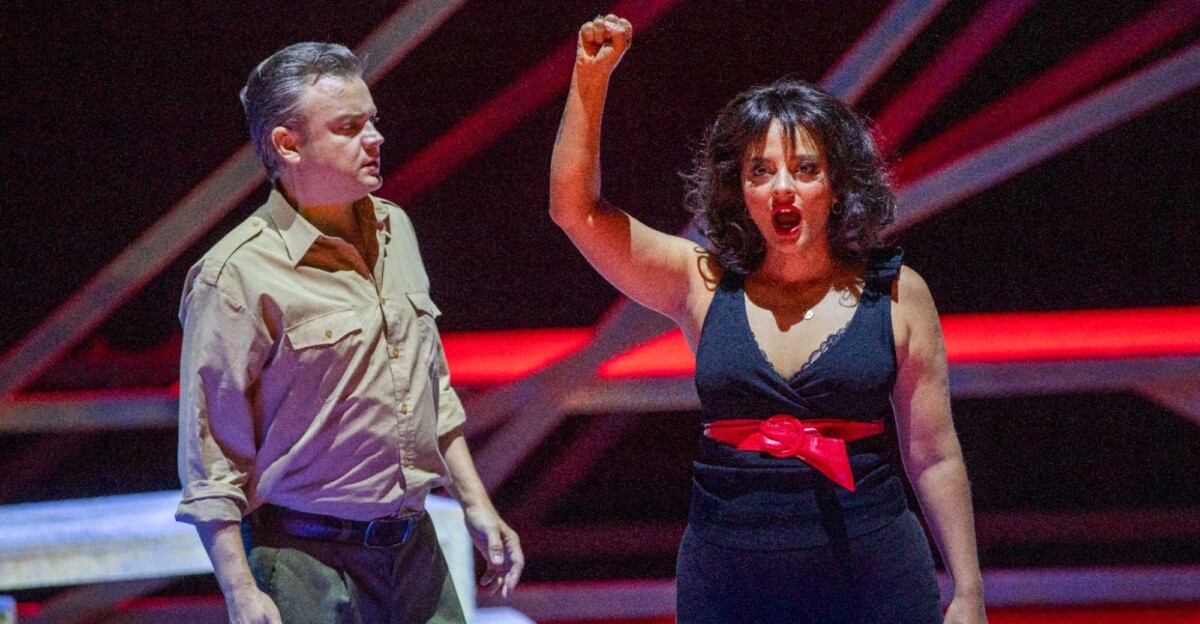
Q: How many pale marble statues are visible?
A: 0